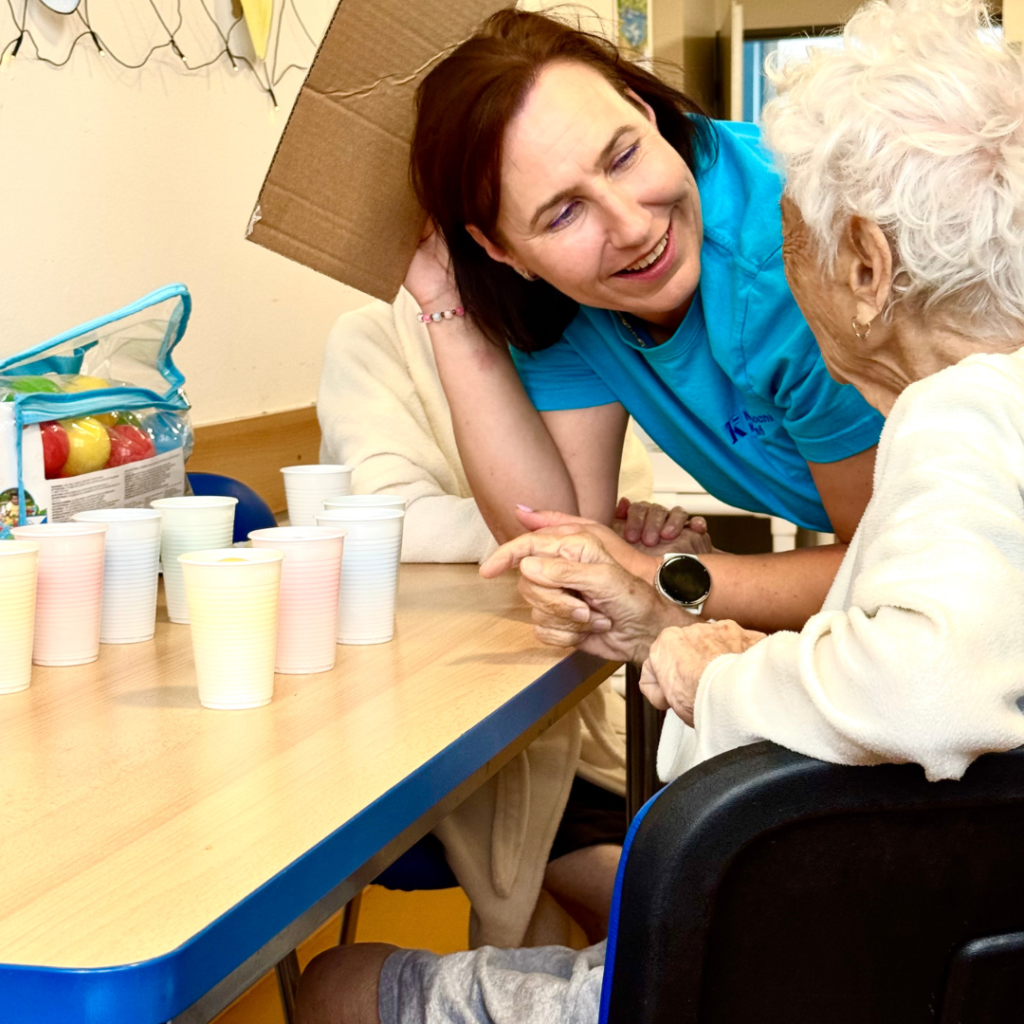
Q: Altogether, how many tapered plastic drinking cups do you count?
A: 9